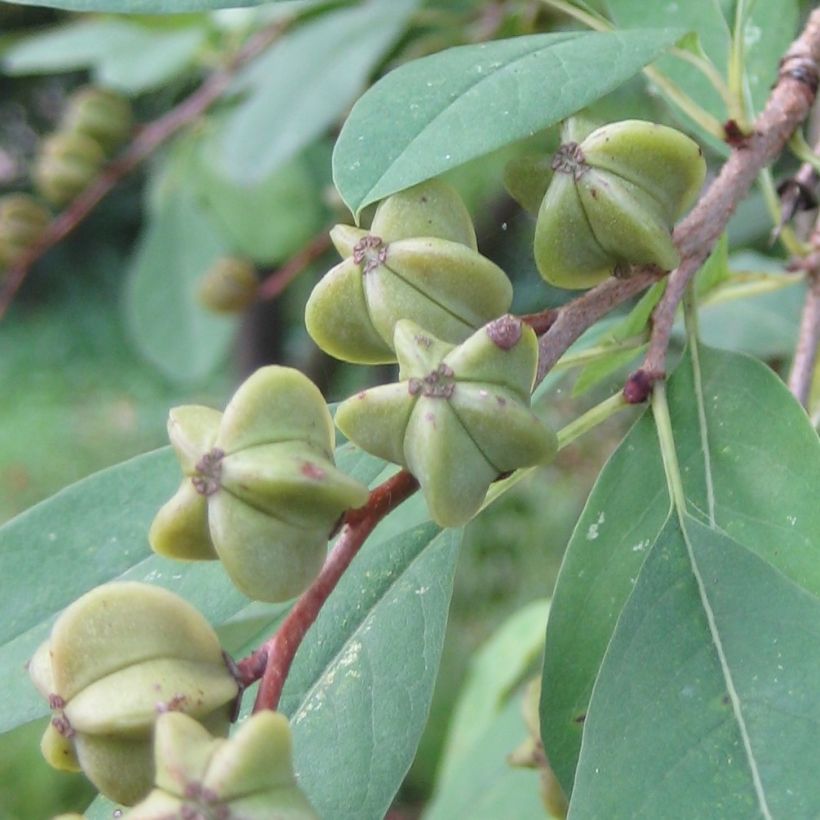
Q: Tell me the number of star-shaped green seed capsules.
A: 6